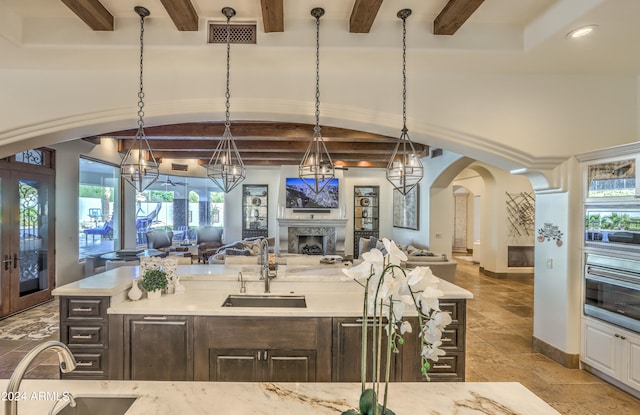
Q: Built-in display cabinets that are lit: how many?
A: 2